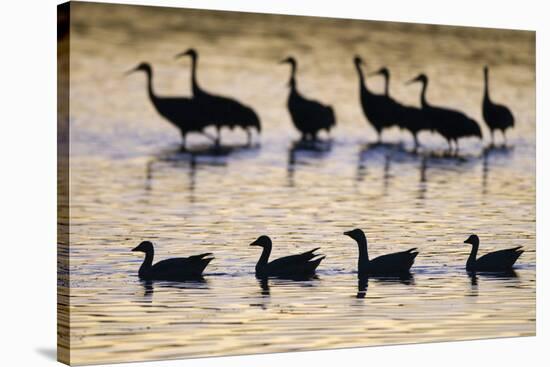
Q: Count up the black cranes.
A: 7